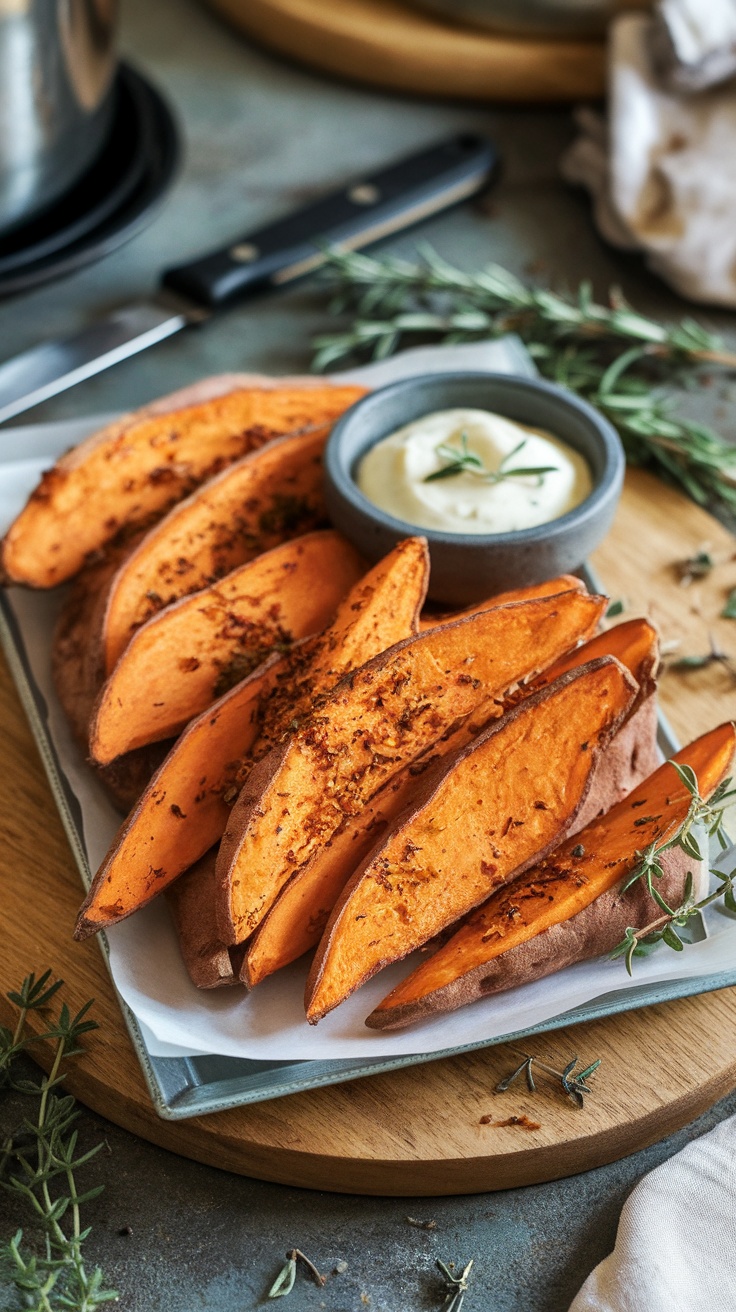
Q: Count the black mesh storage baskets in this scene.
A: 0